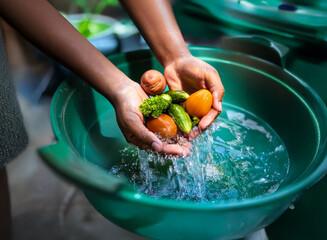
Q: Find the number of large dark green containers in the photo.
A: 2